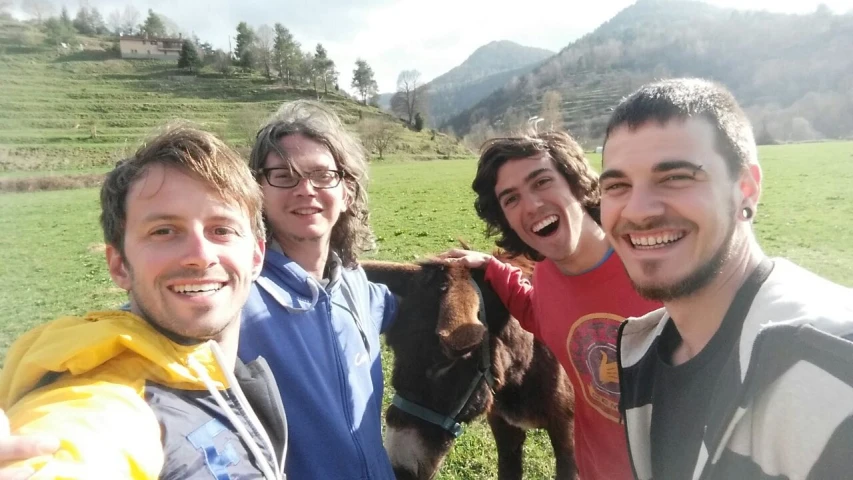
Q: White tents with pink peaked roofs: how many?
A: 0